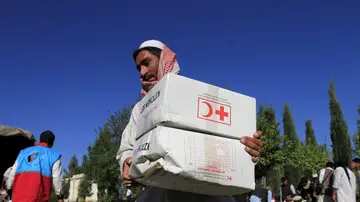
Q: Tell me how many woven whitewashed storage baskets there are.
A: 0